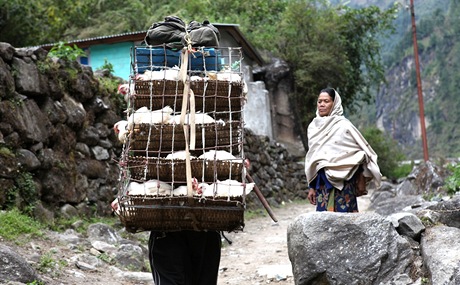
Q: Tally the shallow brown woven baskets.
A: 4